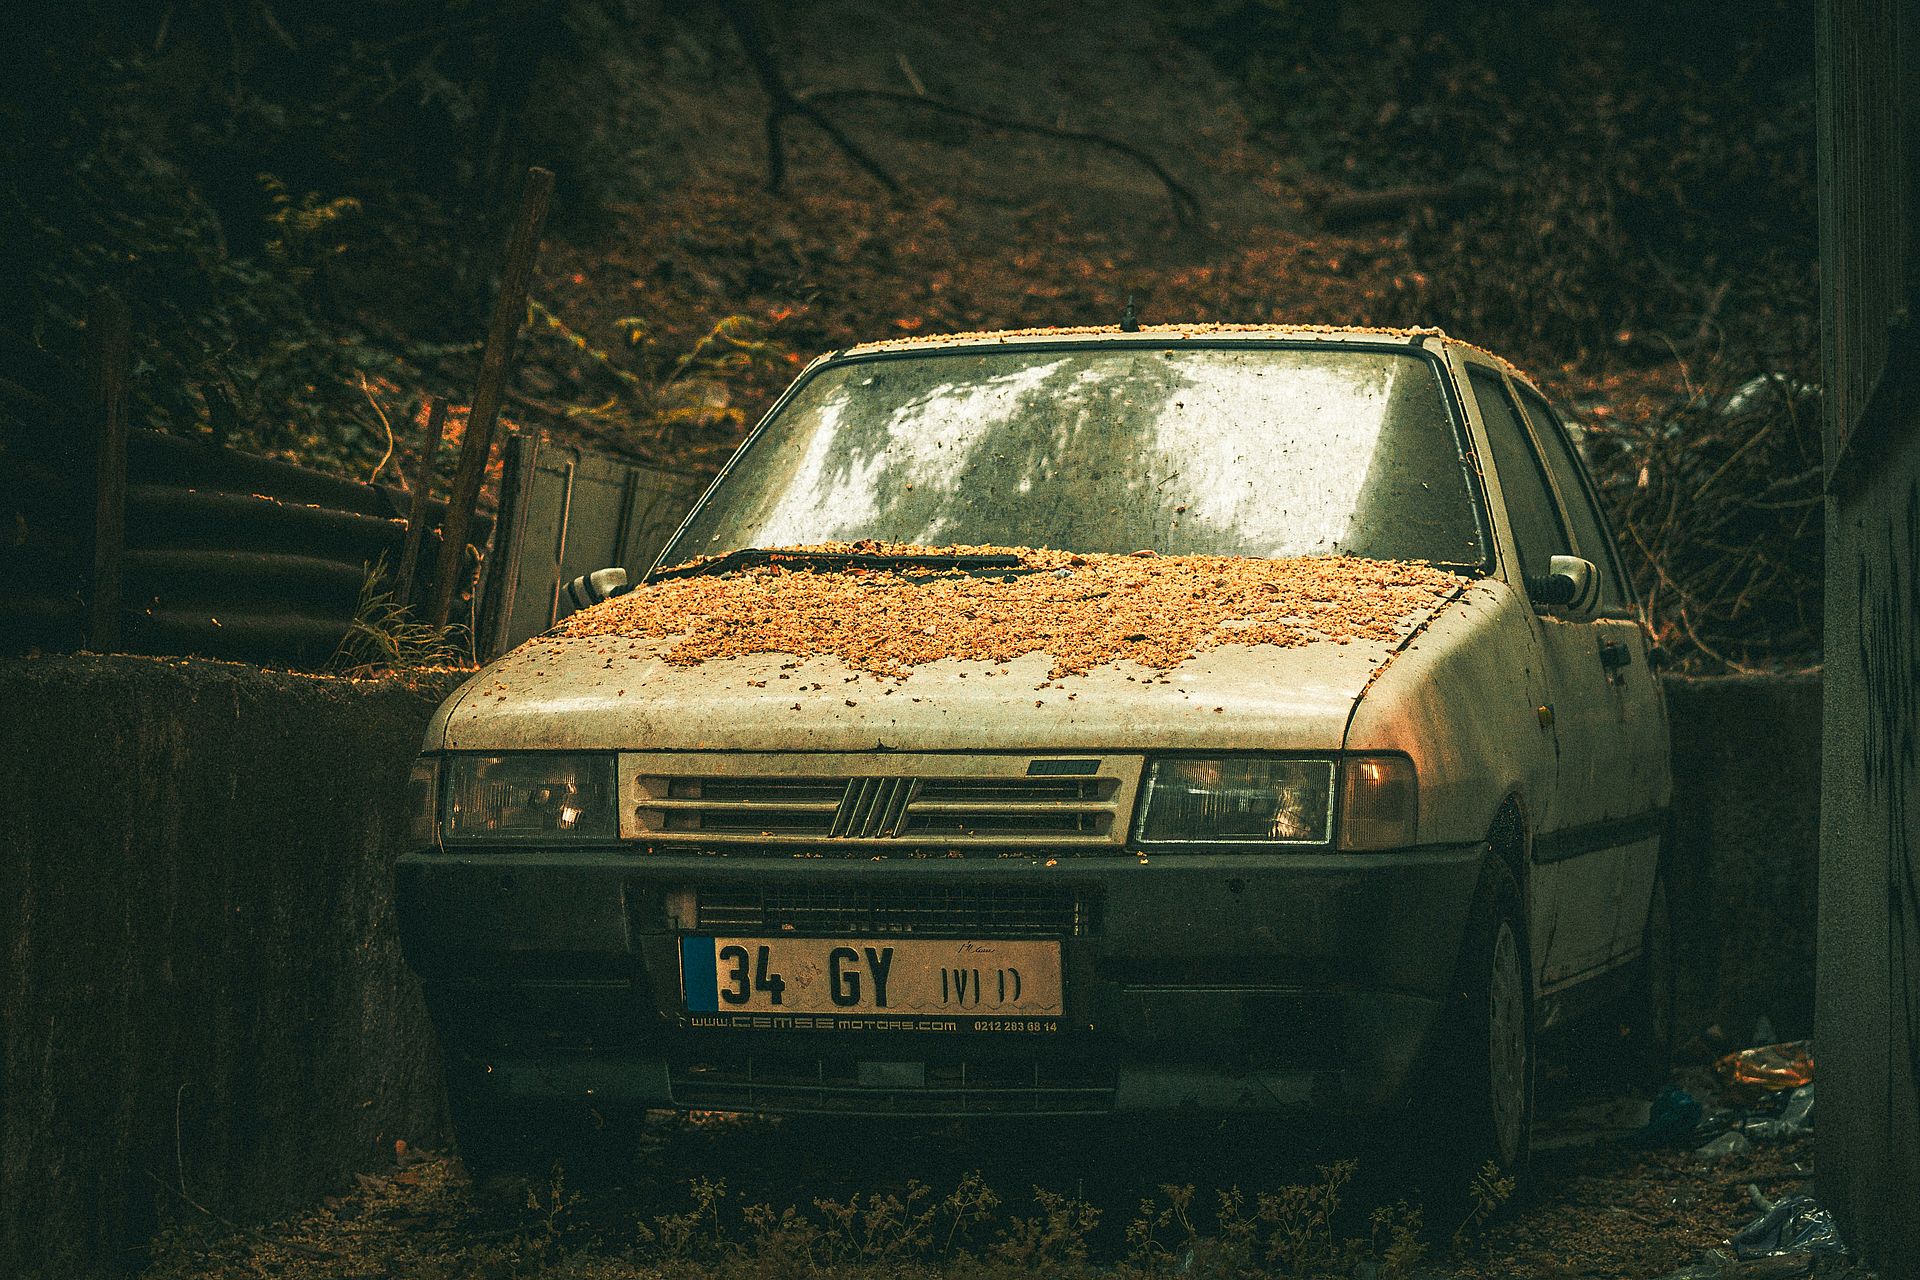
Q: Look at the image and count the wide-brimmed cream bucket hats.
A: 0